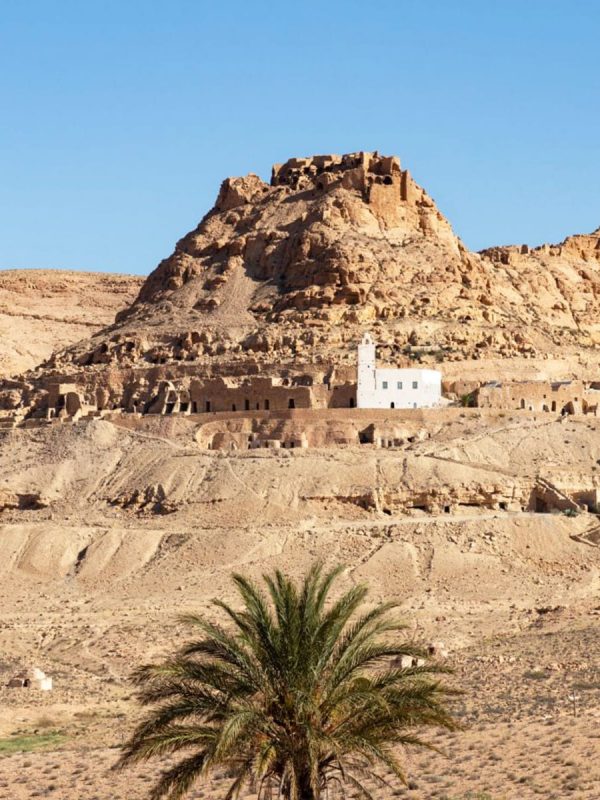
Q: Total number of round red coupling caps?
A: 0